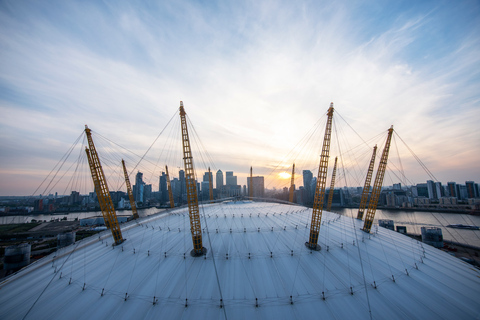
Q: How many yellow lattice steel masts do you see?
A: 12